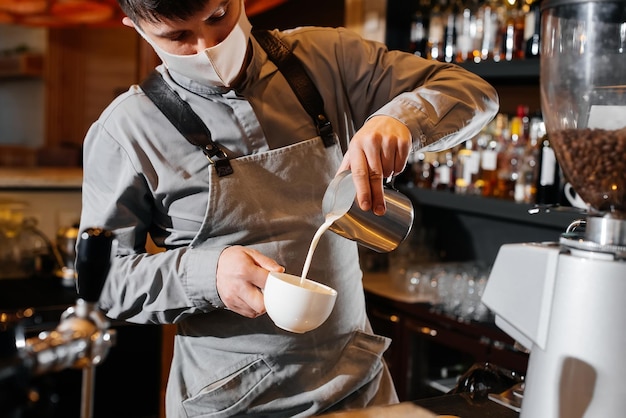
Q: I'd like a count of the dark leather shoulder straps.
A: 2